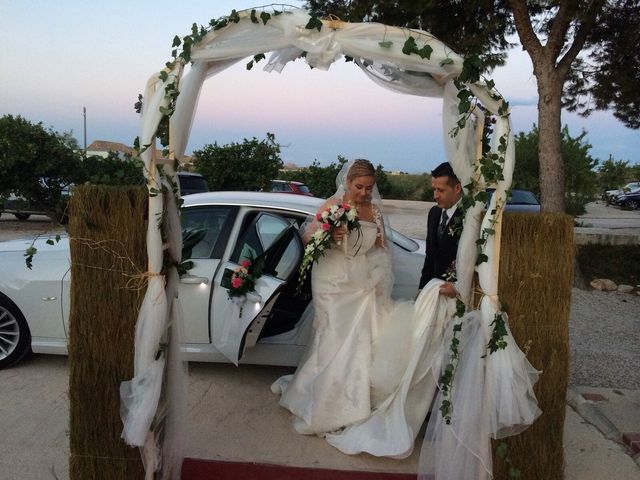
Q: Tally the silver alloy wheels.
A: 1